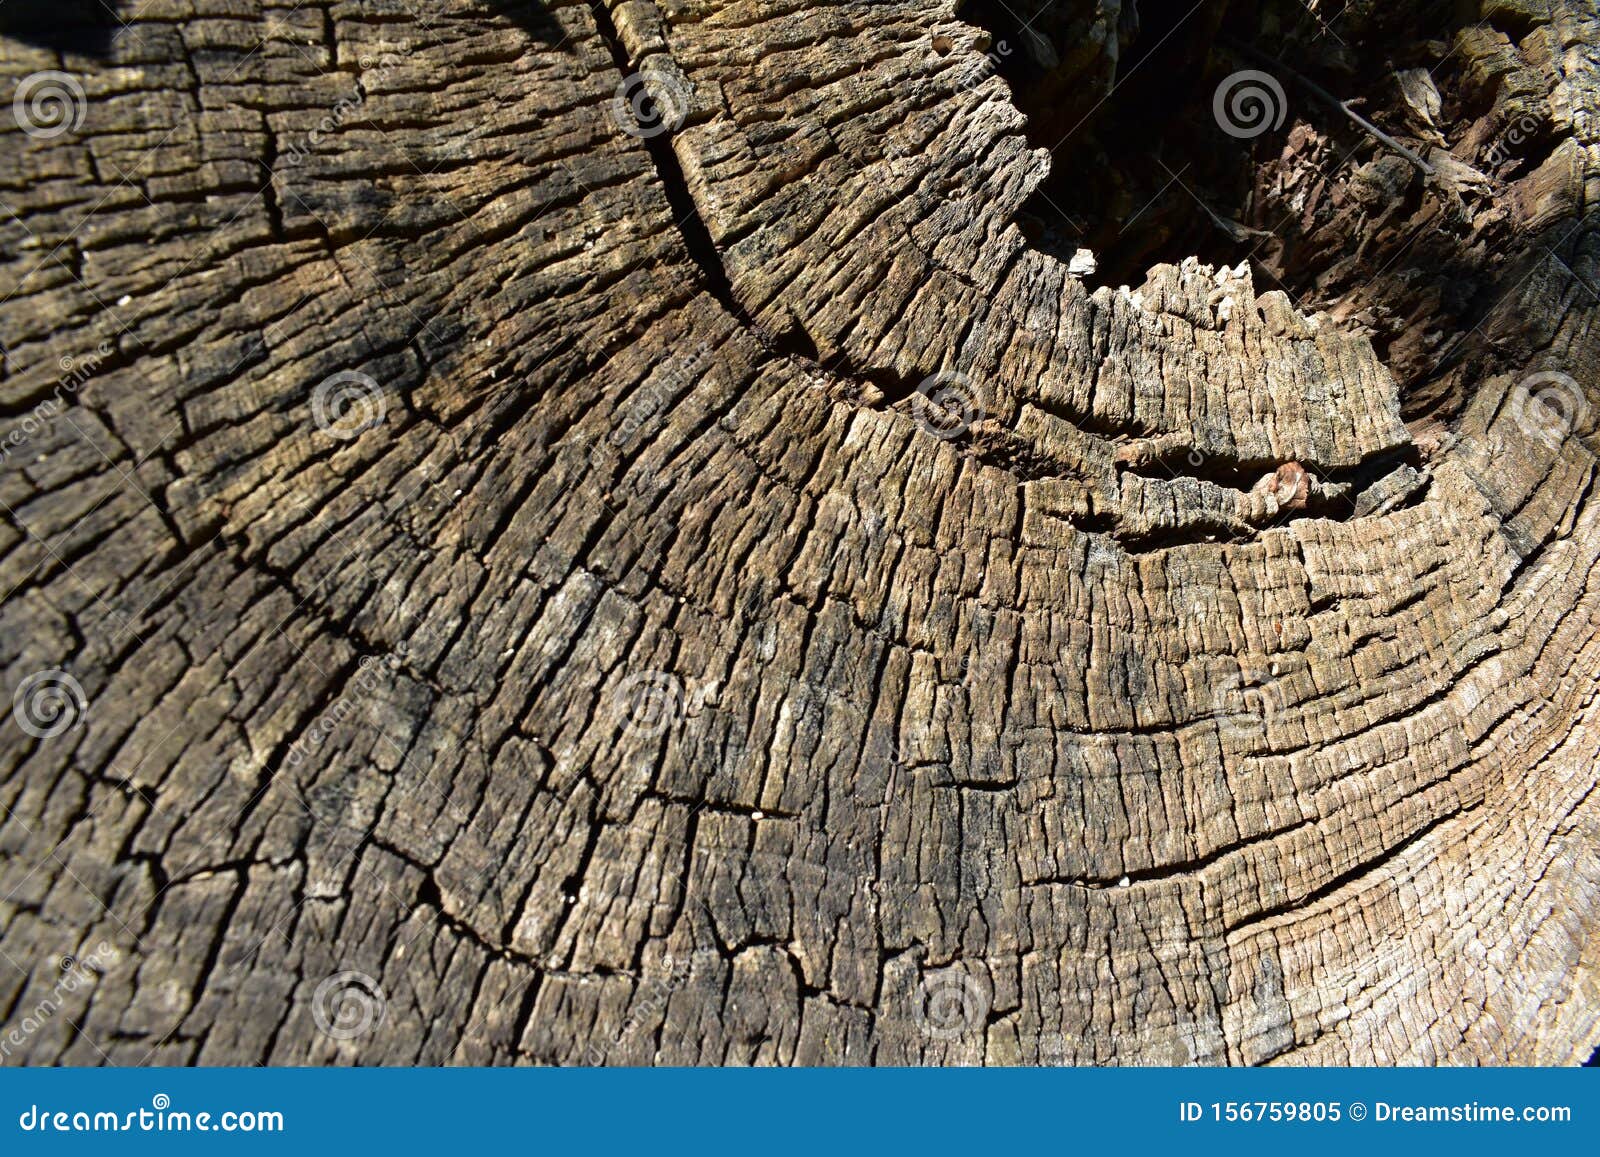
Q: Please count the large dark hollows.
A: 1